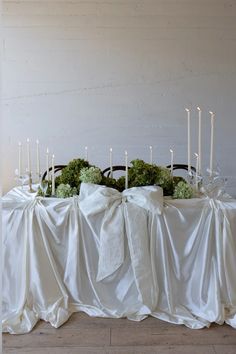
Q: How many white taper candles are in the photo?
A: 14